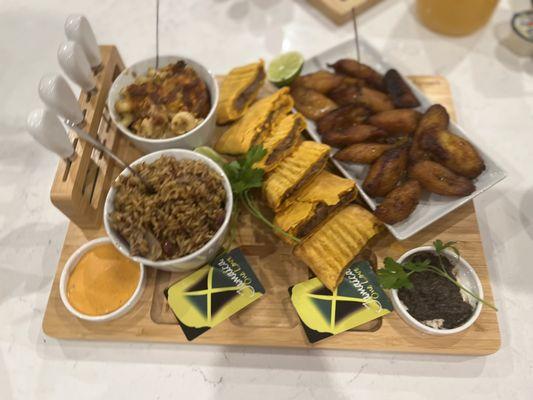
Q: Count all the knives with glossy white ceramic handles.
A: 4